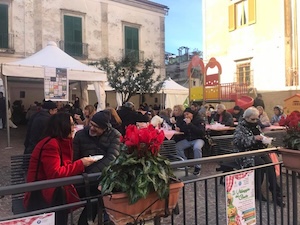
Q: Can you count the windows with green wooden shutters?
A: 3